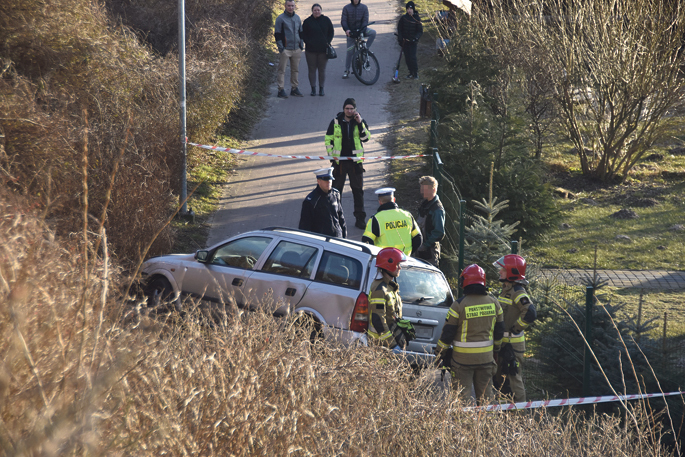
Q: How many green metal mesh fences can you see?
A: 1